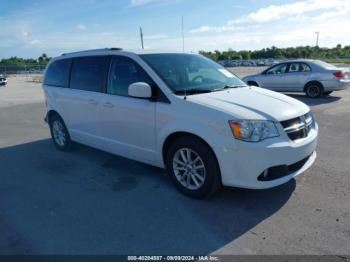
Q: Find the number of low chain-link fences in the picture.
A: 1